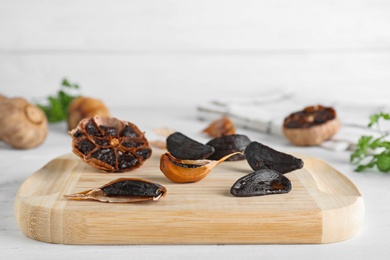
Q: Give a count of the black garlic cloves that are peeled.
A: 4